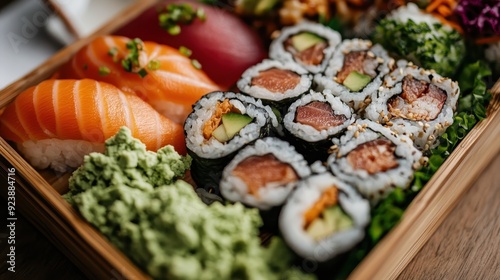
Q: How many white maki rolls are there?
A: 9